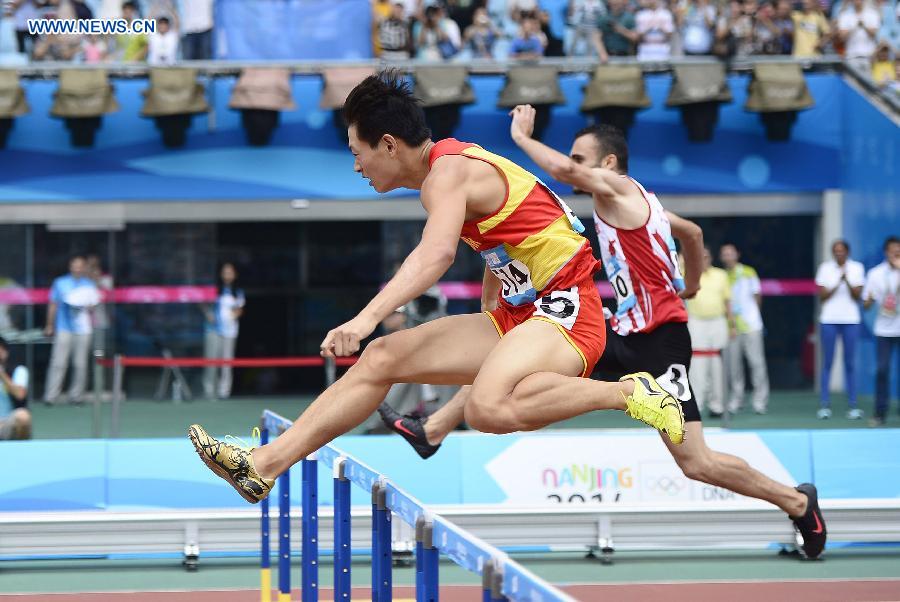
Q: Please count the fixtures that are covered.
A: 10